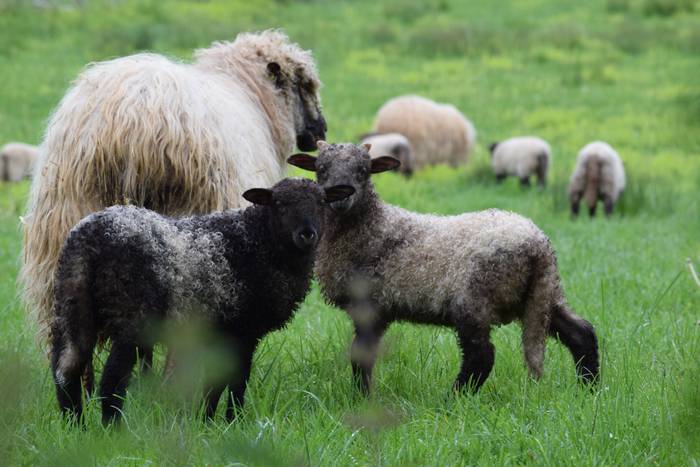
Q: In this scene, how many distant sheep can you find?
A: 5